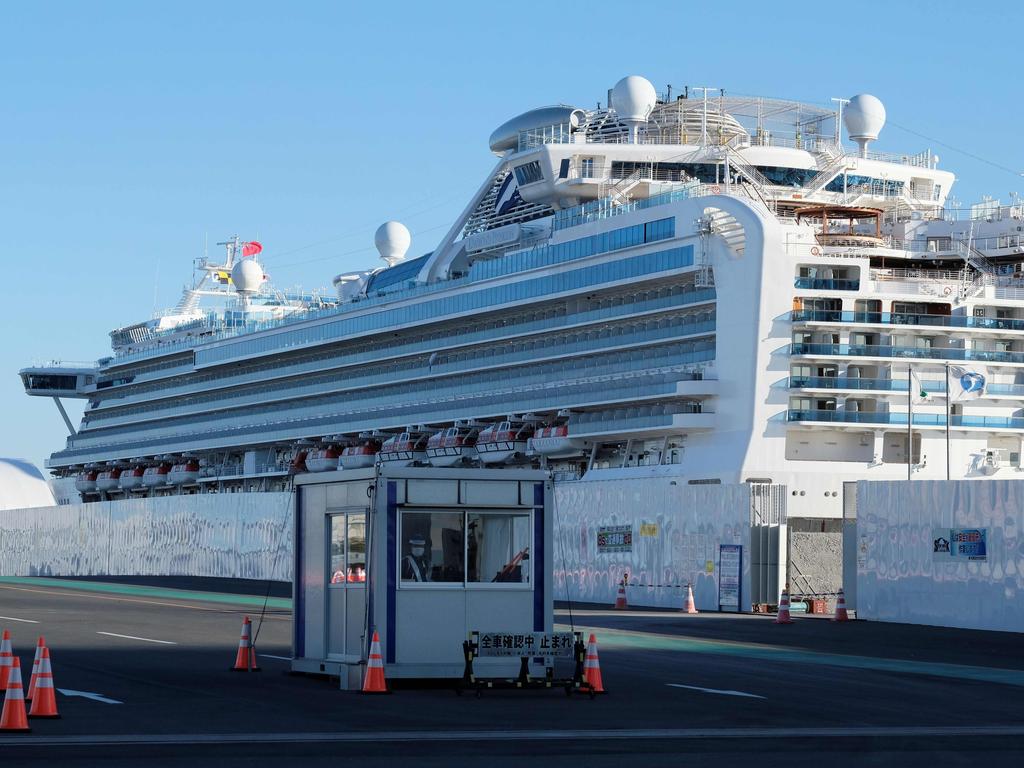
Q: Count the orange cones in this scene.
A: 11